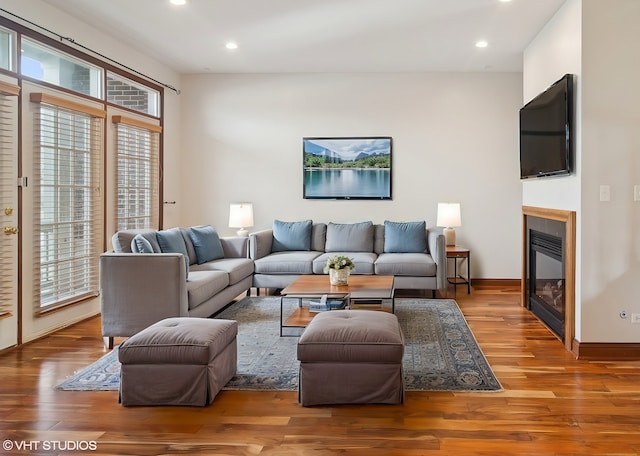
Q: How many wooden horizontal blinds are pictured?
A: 3